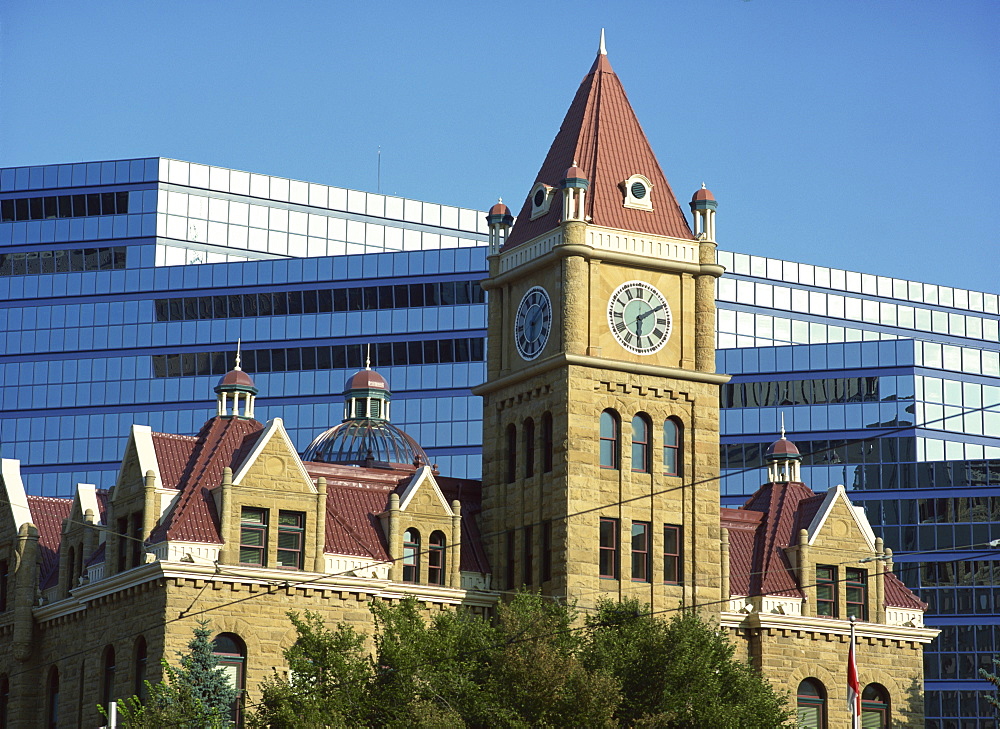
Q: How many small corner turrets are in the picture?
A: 3